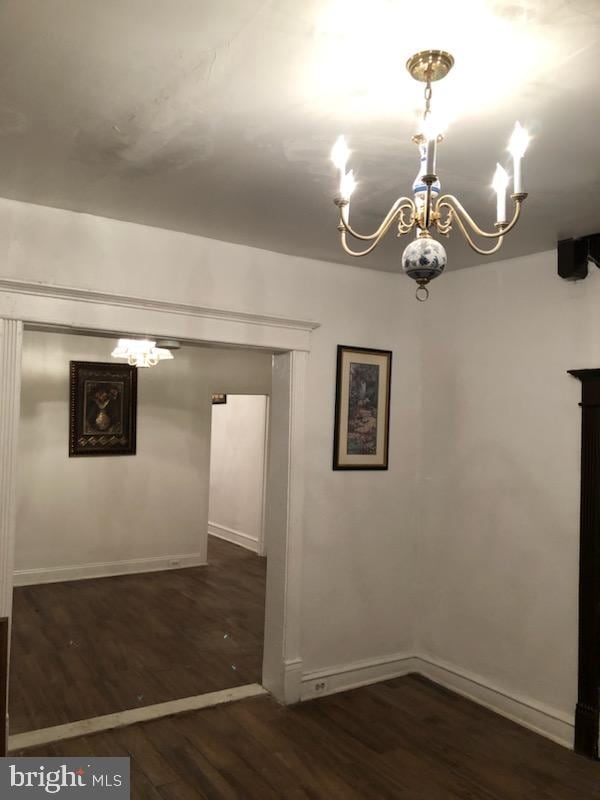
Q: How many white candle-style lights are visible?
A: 5